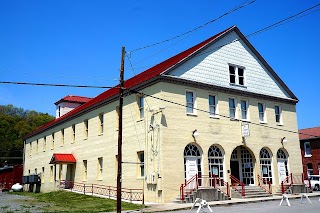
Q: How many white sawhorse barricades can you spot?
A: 3